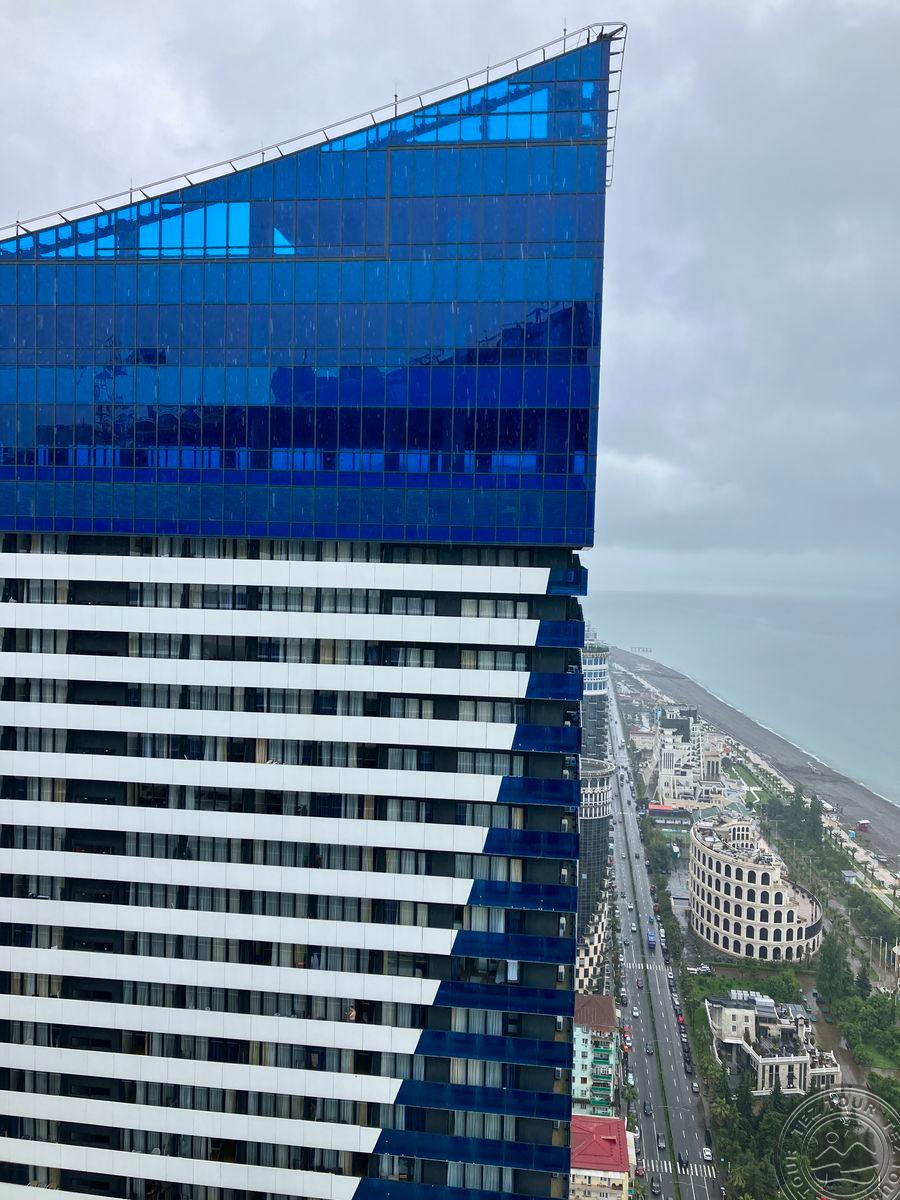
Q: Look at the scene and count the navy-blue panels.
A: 13